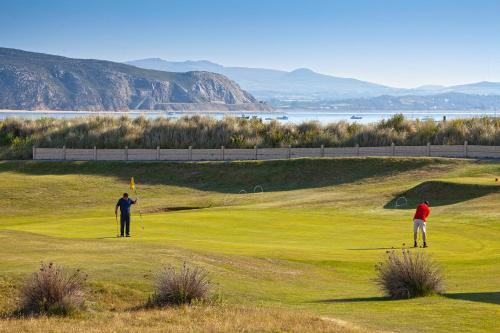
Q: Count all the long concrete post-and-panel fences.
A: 1